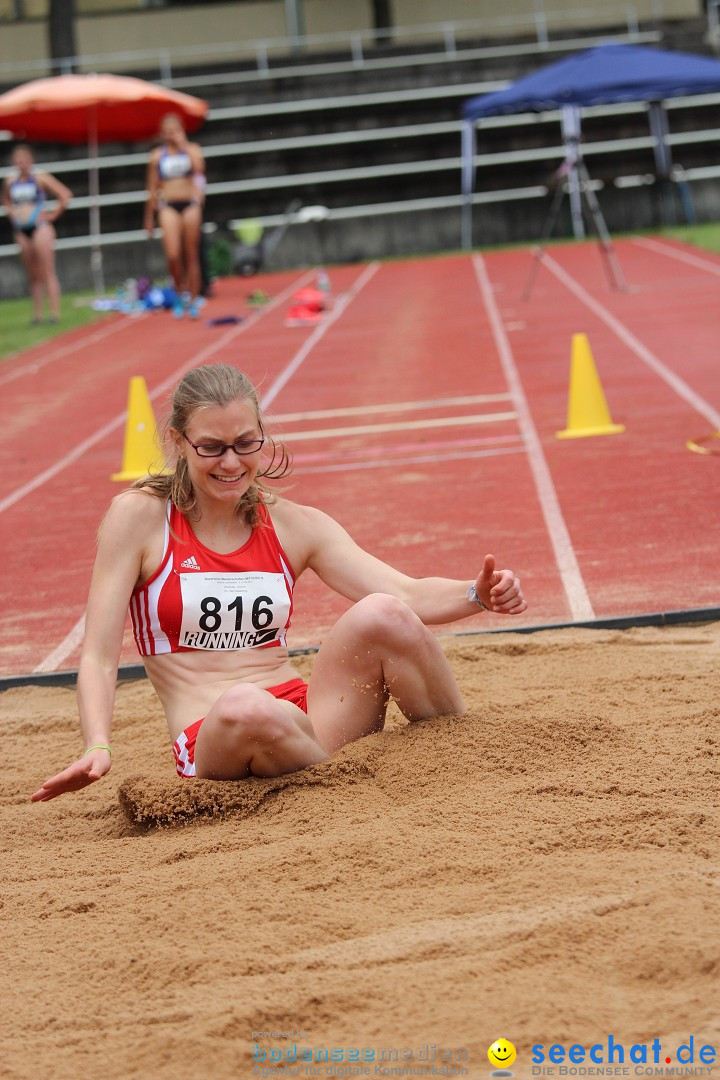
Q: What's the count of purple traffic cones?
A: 0